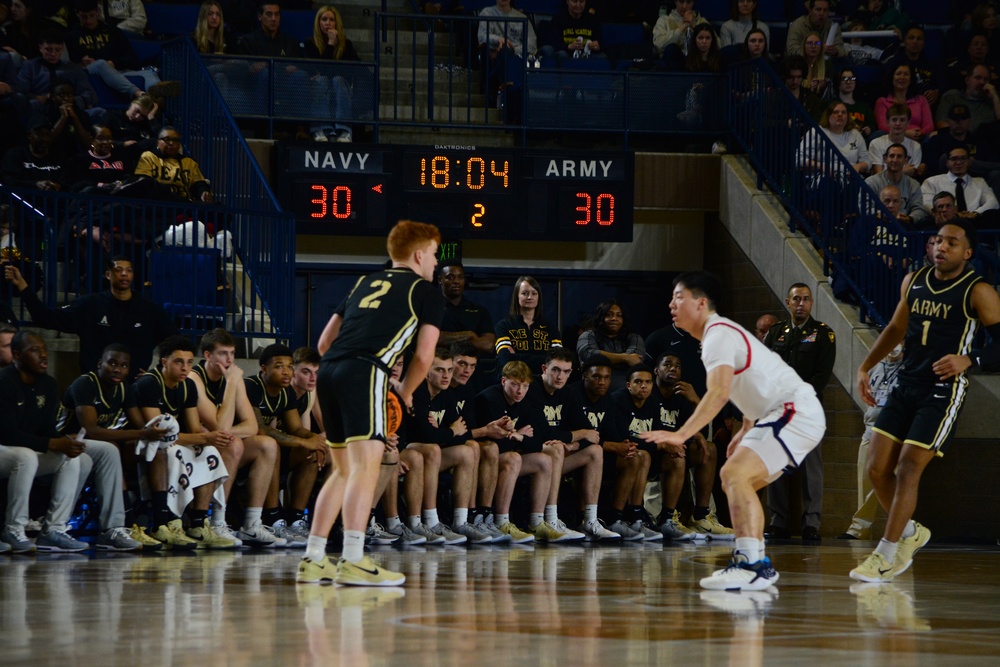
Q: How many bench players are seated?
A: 13